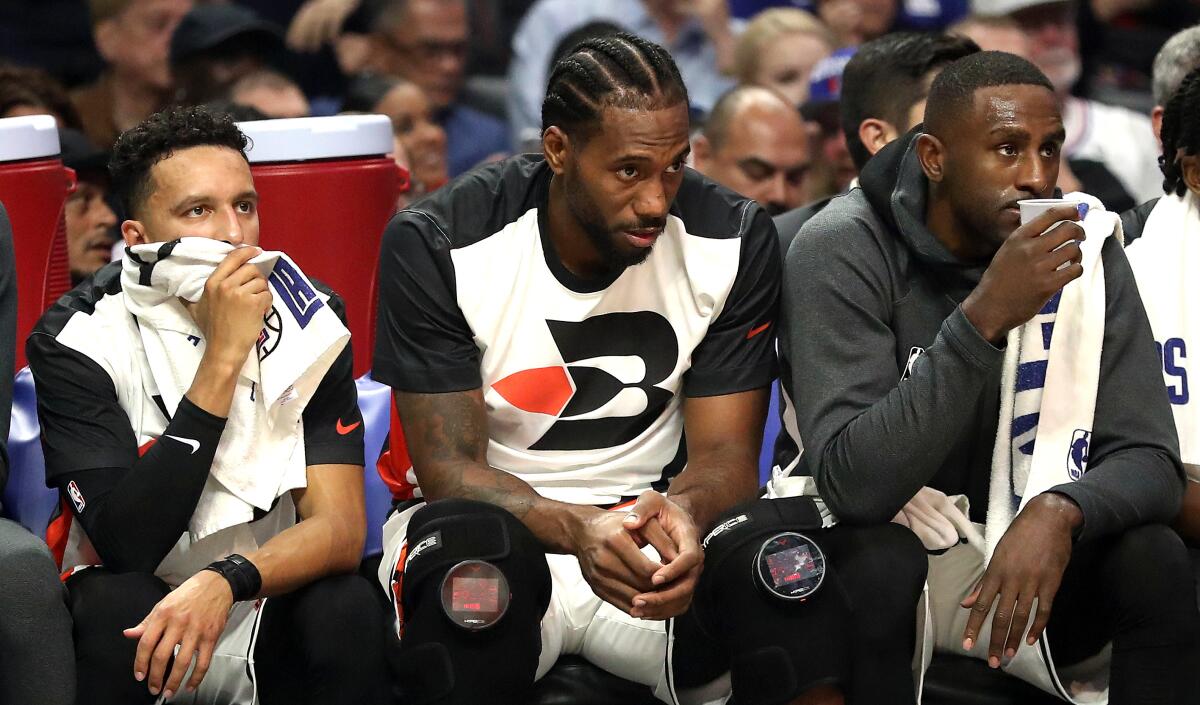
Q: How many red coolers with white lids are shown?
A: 2